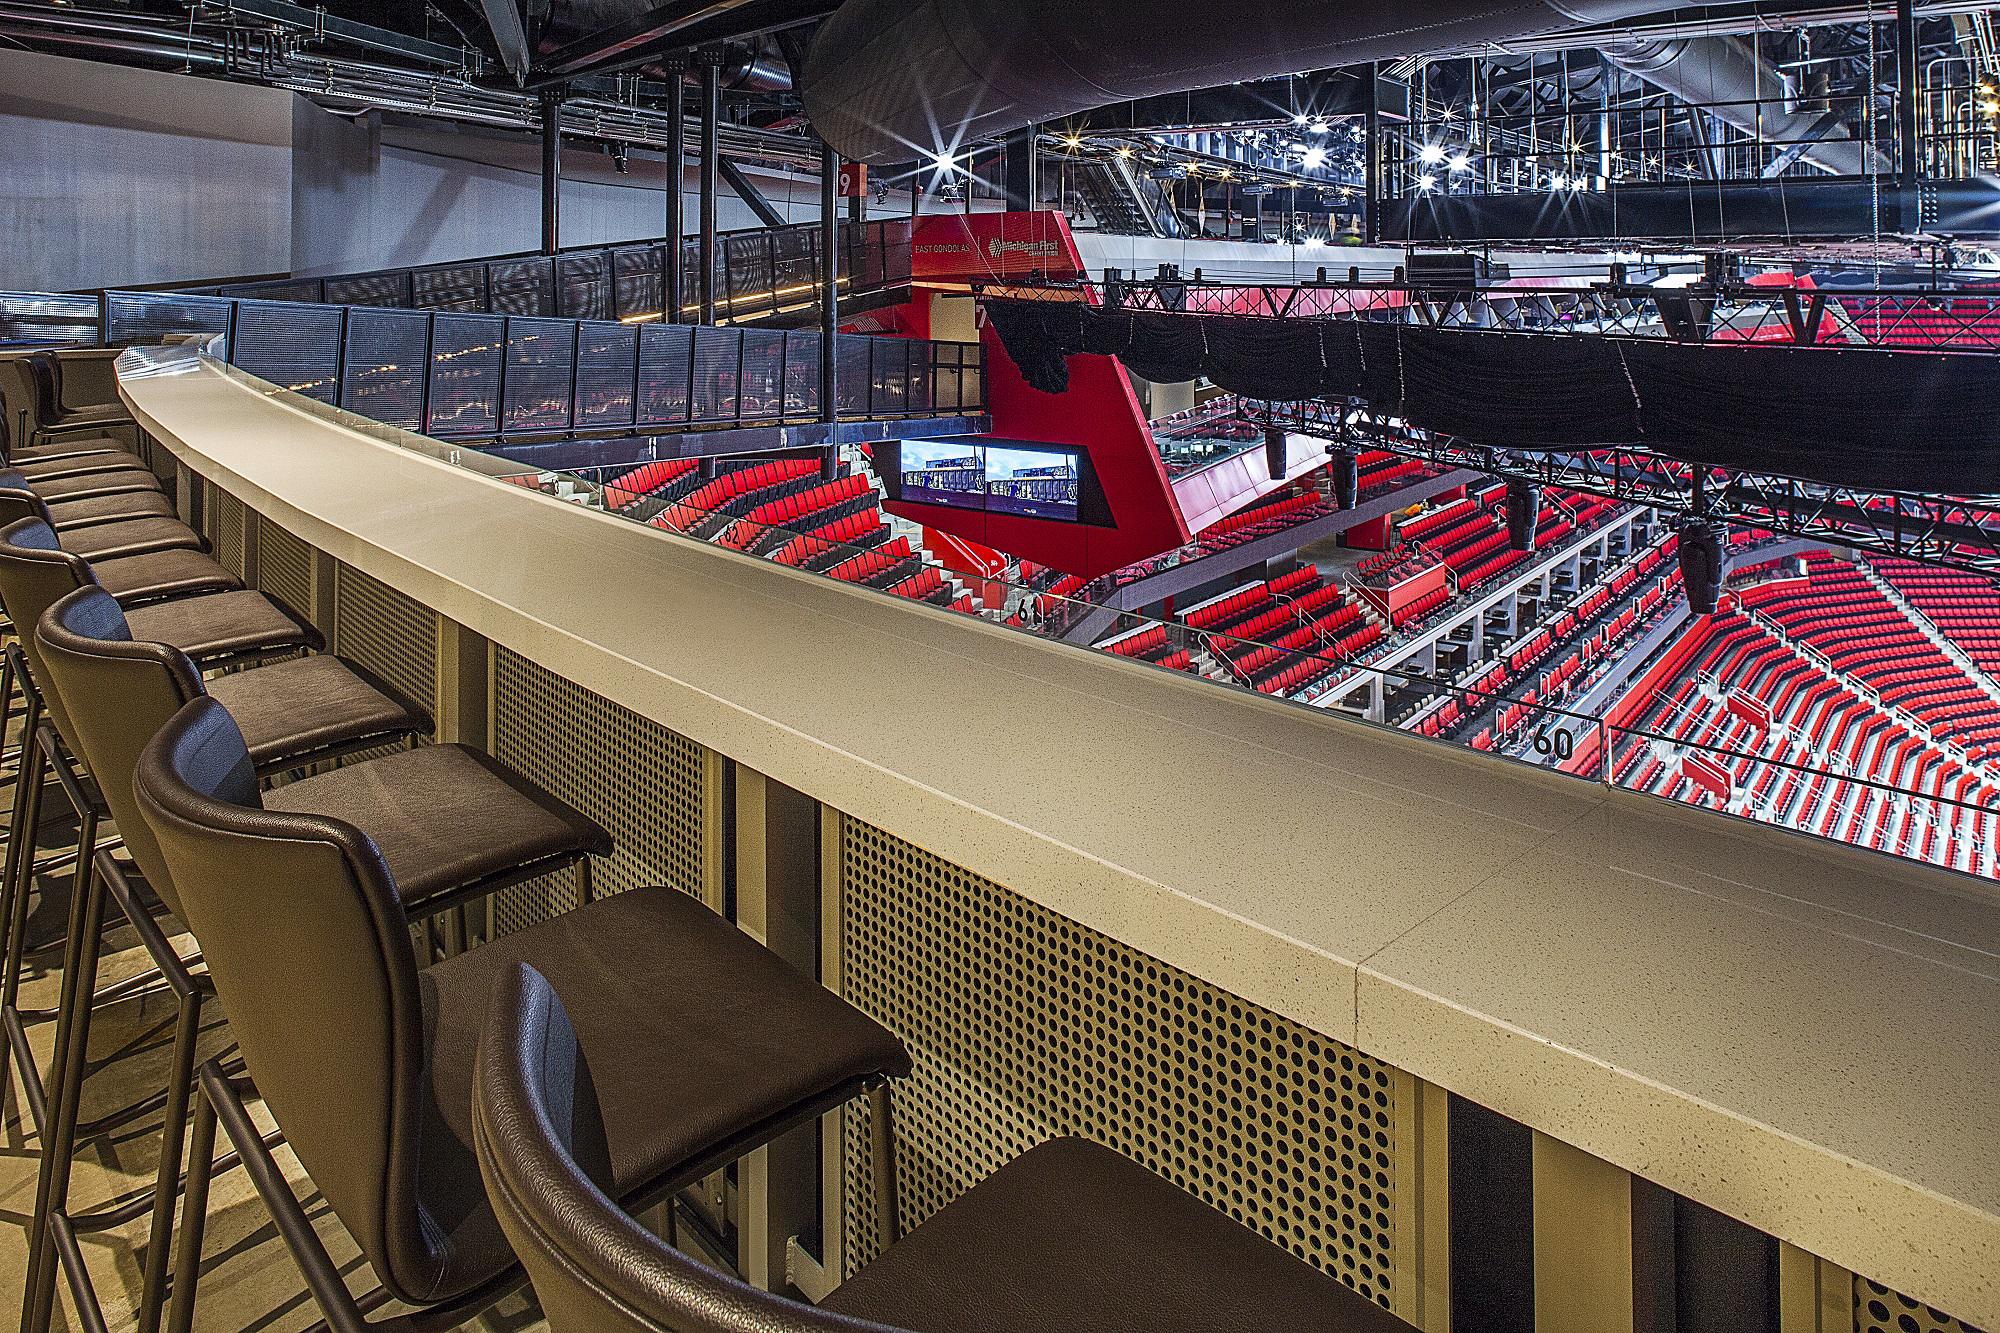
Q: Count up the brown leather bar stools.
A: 13